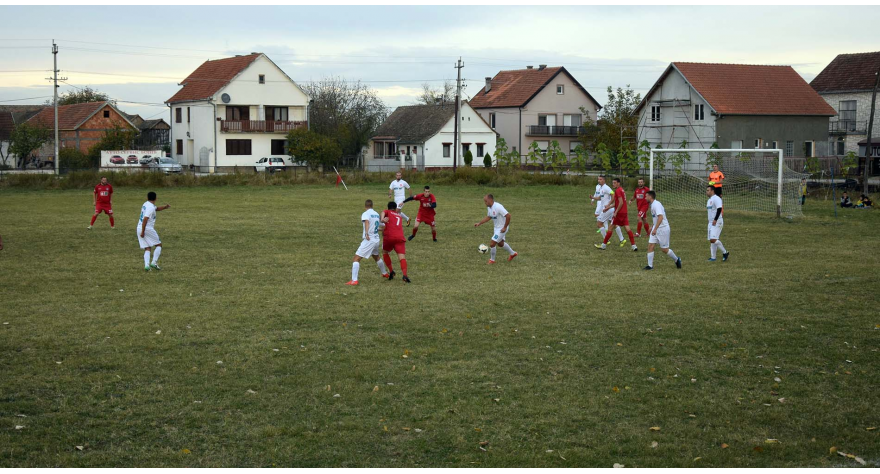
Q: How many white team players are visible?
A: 8